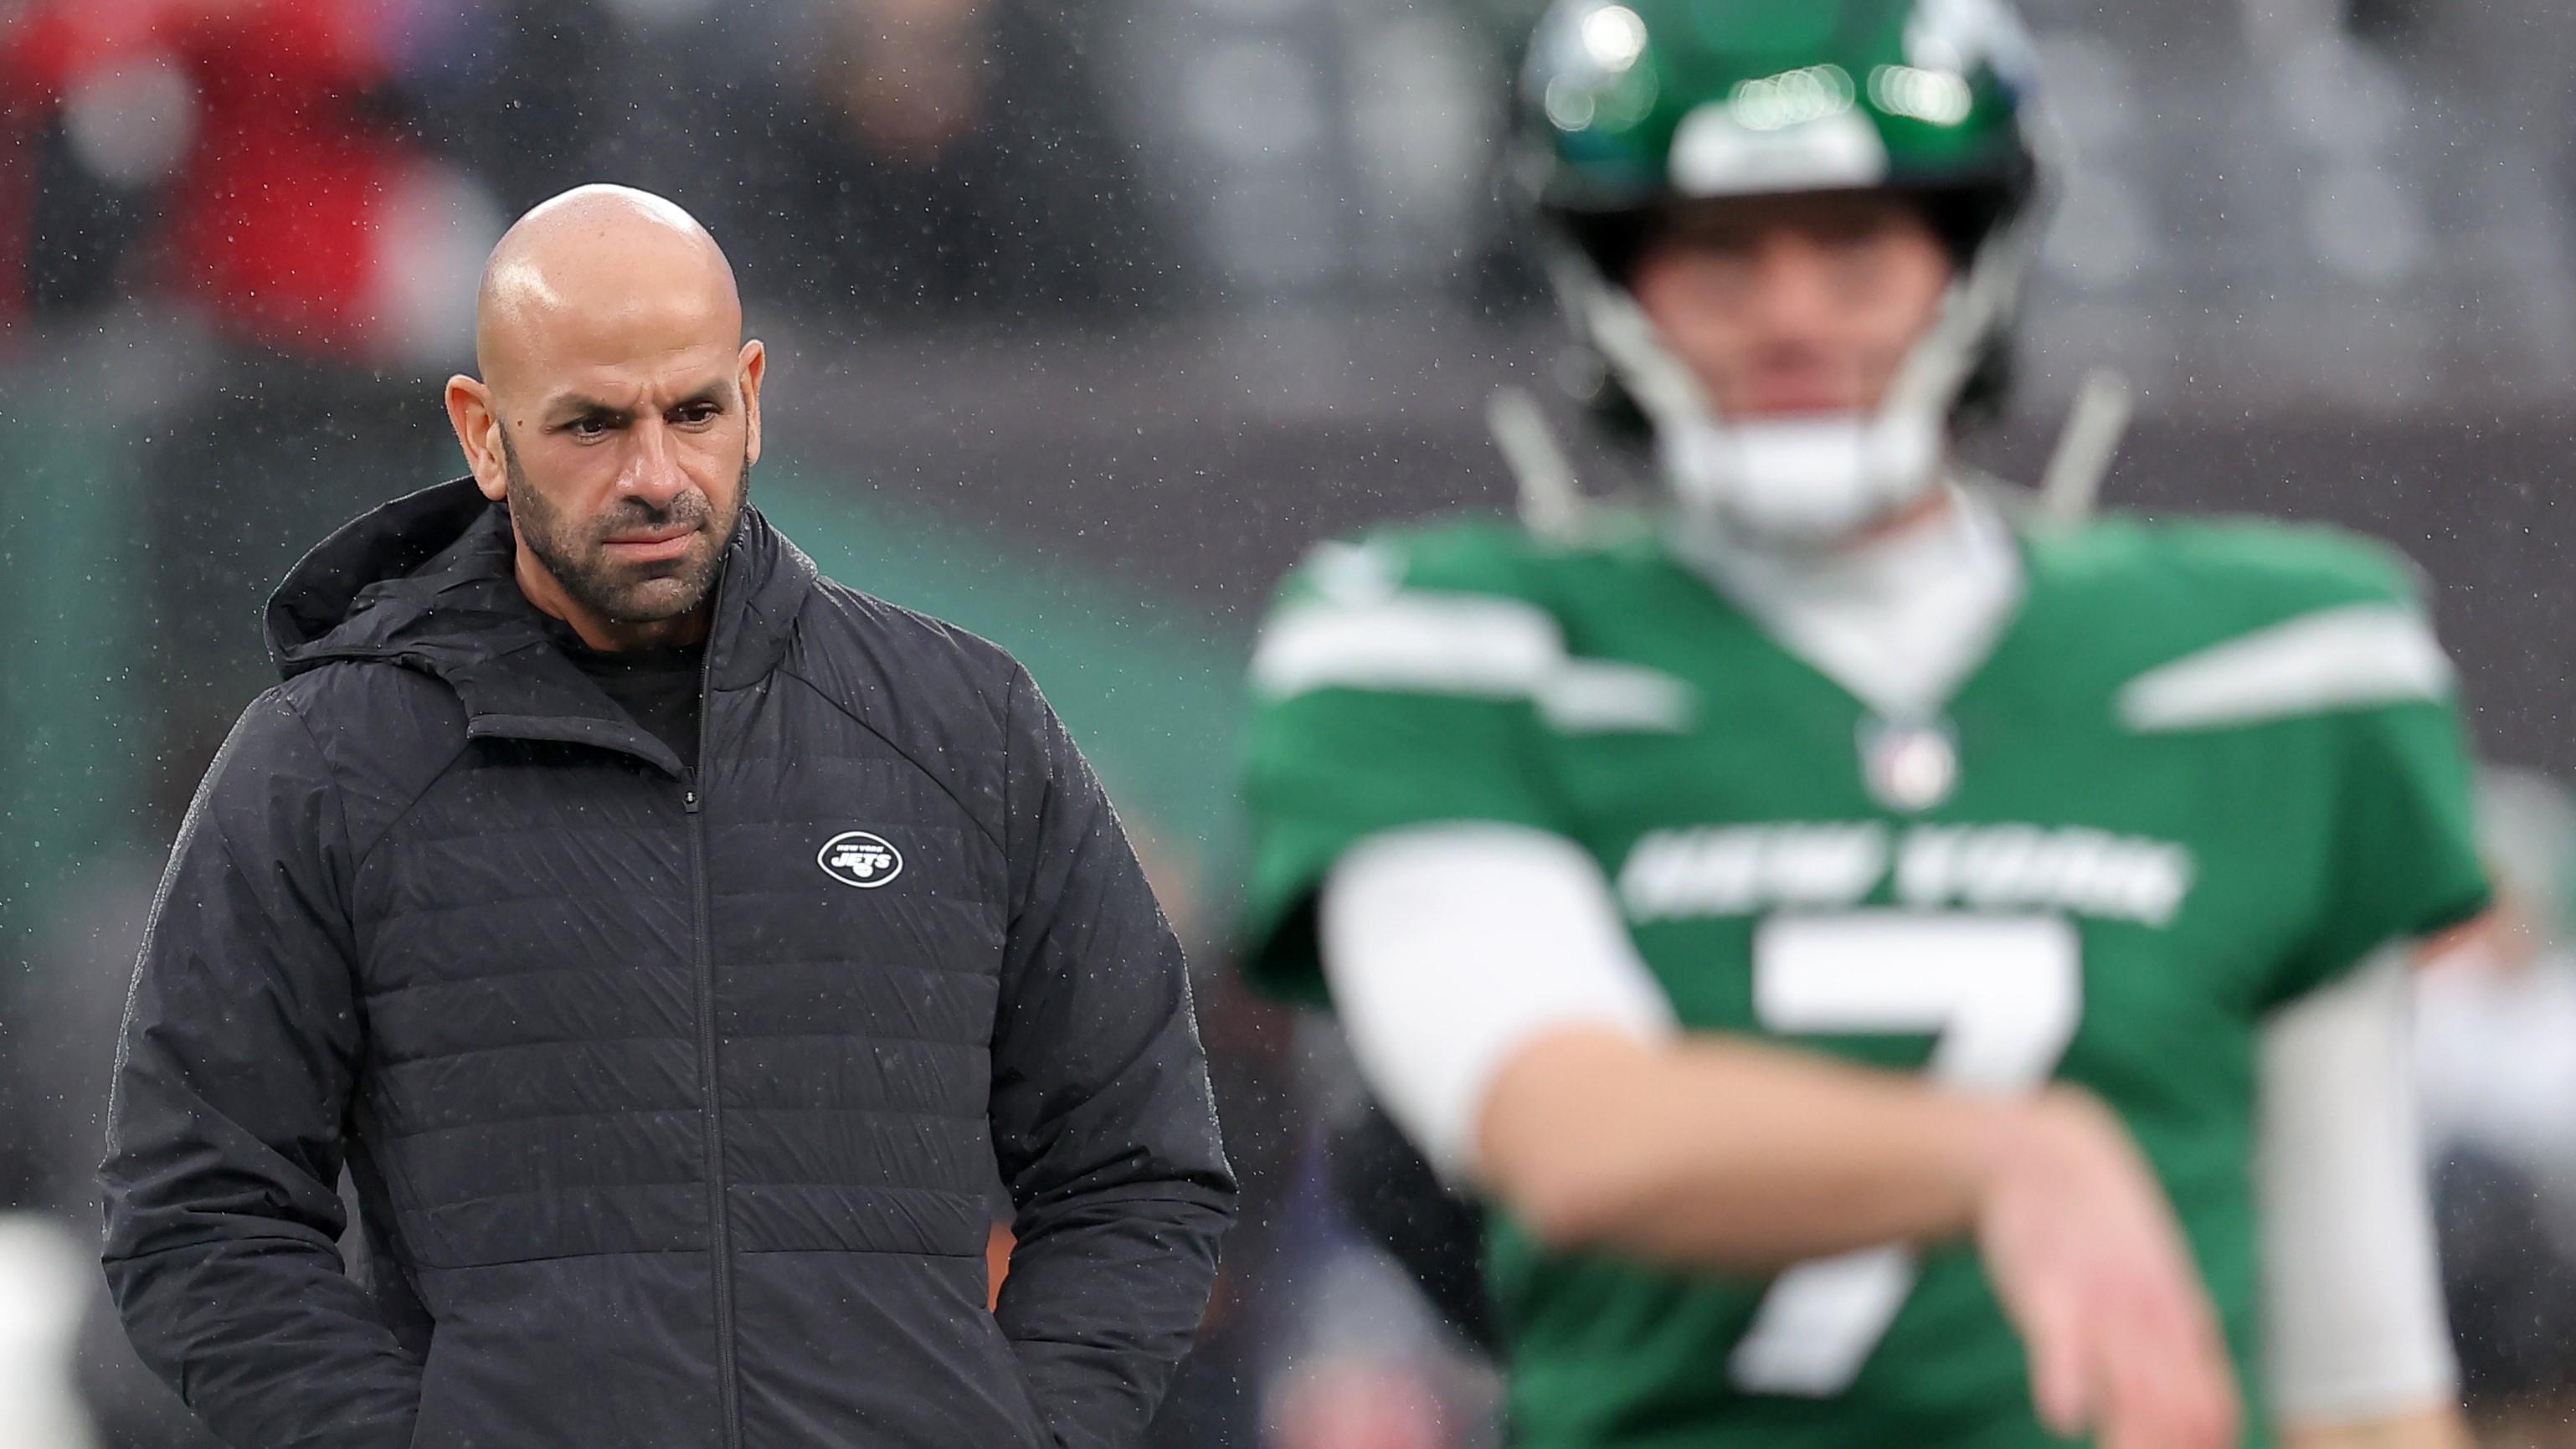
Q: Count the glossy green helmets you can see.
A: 1